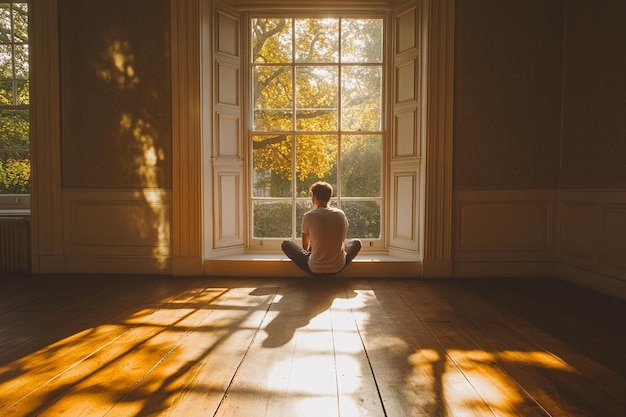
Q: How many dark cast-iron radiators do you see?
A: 1